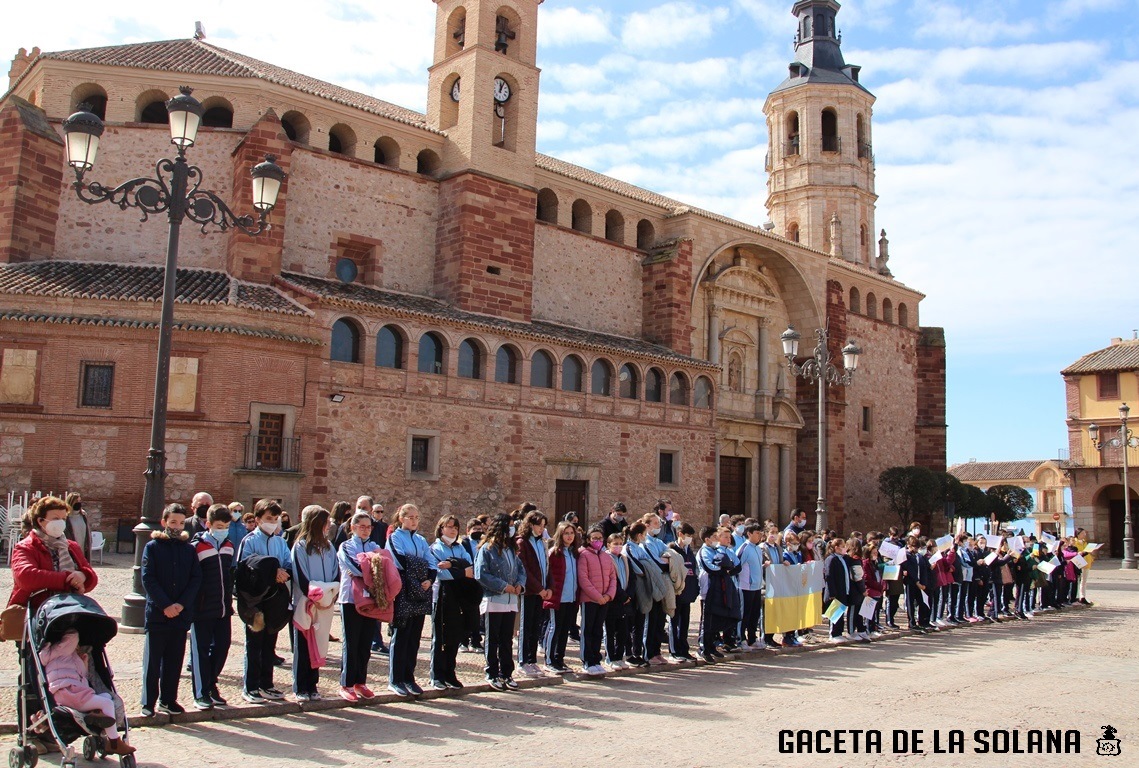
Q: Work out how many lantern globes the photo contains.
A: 7